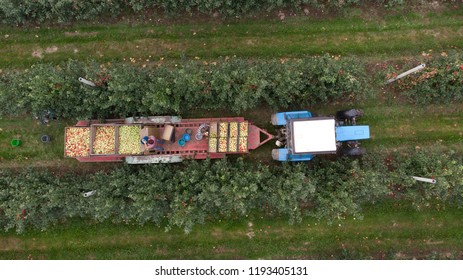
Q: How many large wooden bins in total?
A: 3